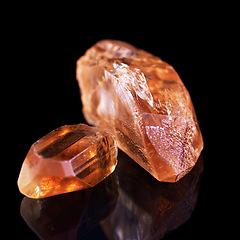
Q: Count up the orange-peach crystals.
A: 2